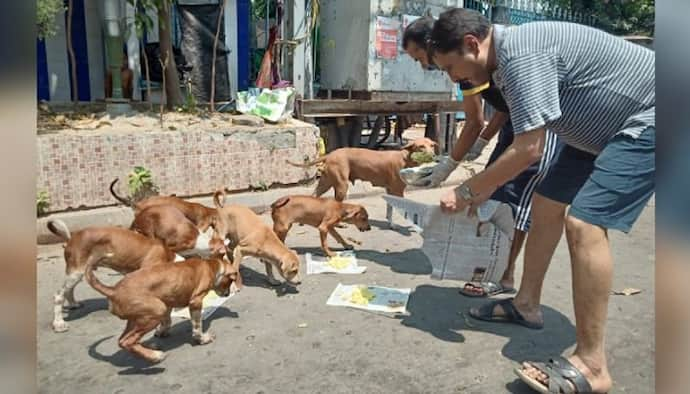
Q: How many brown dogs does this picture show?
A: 7